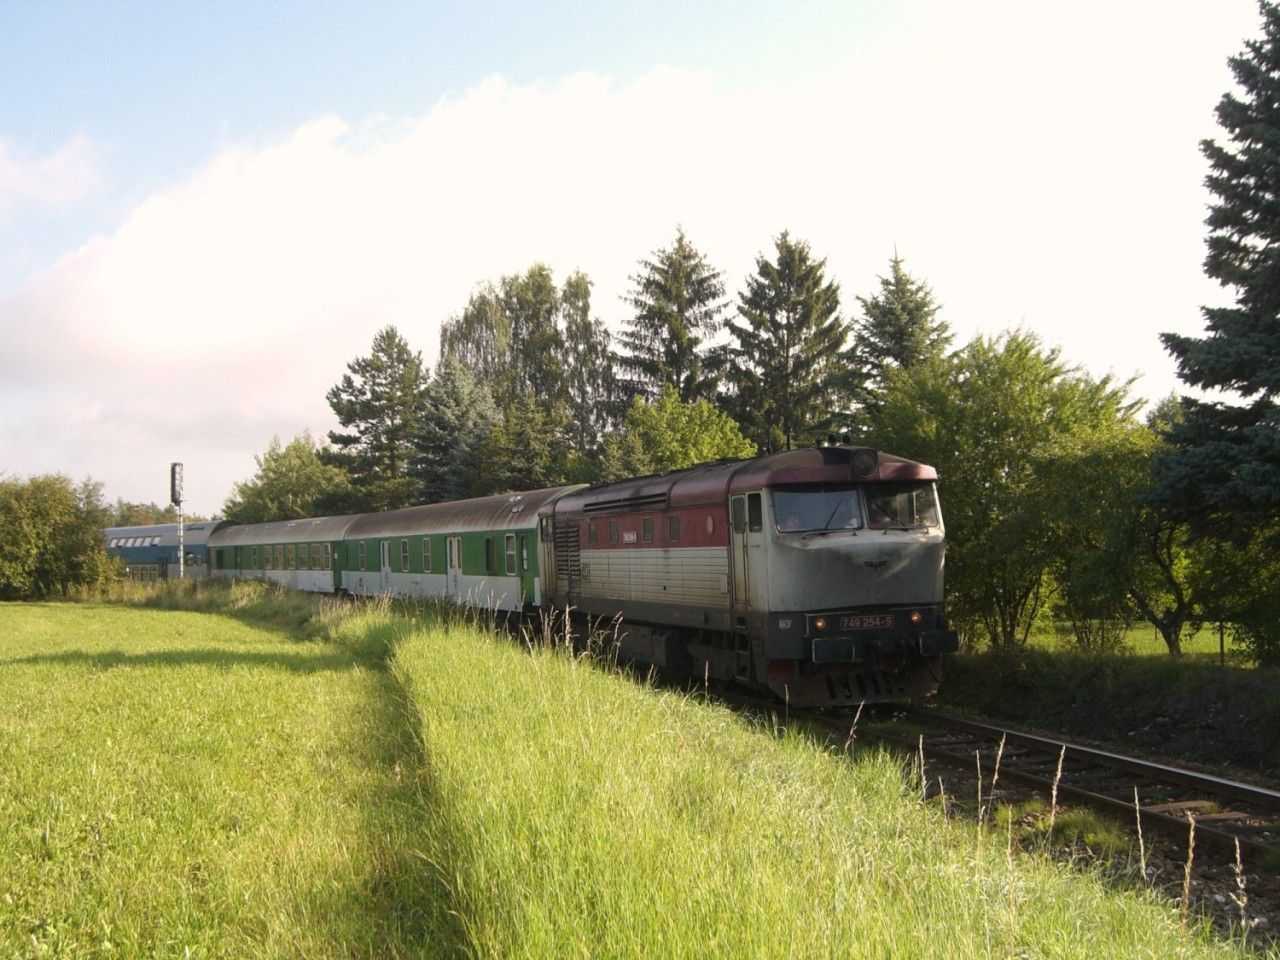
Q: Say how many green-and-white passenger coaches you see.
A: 2